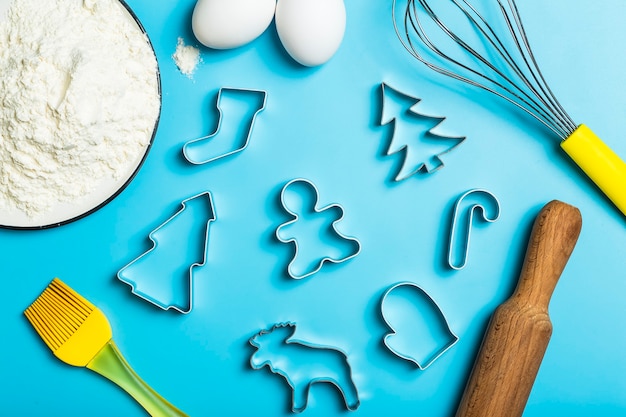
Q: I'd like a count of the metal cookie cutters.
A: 7